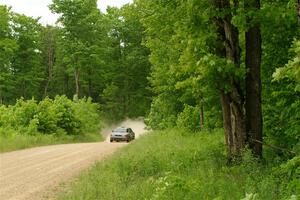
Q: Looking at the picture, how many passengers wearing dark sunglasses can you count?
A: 0